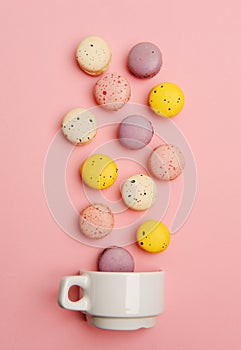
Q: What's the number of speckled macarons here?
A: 9